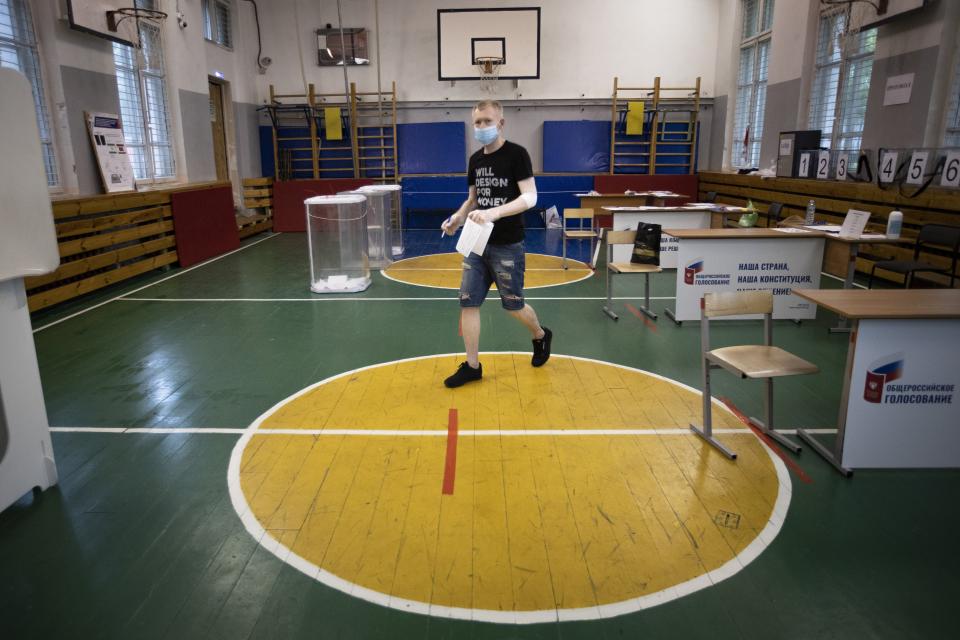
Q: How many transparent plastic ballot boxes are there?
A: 3